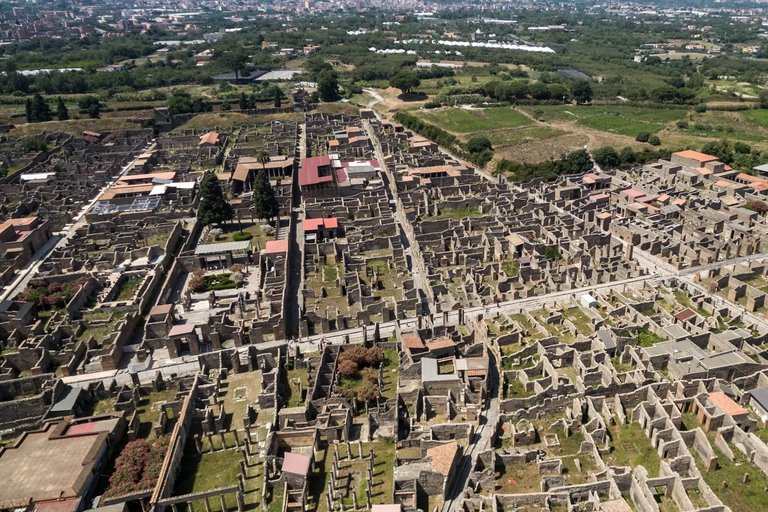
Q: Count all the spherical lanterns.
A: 0